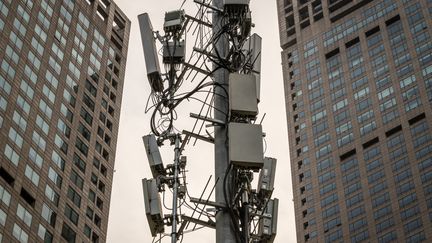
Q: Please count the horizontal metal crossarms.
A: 8